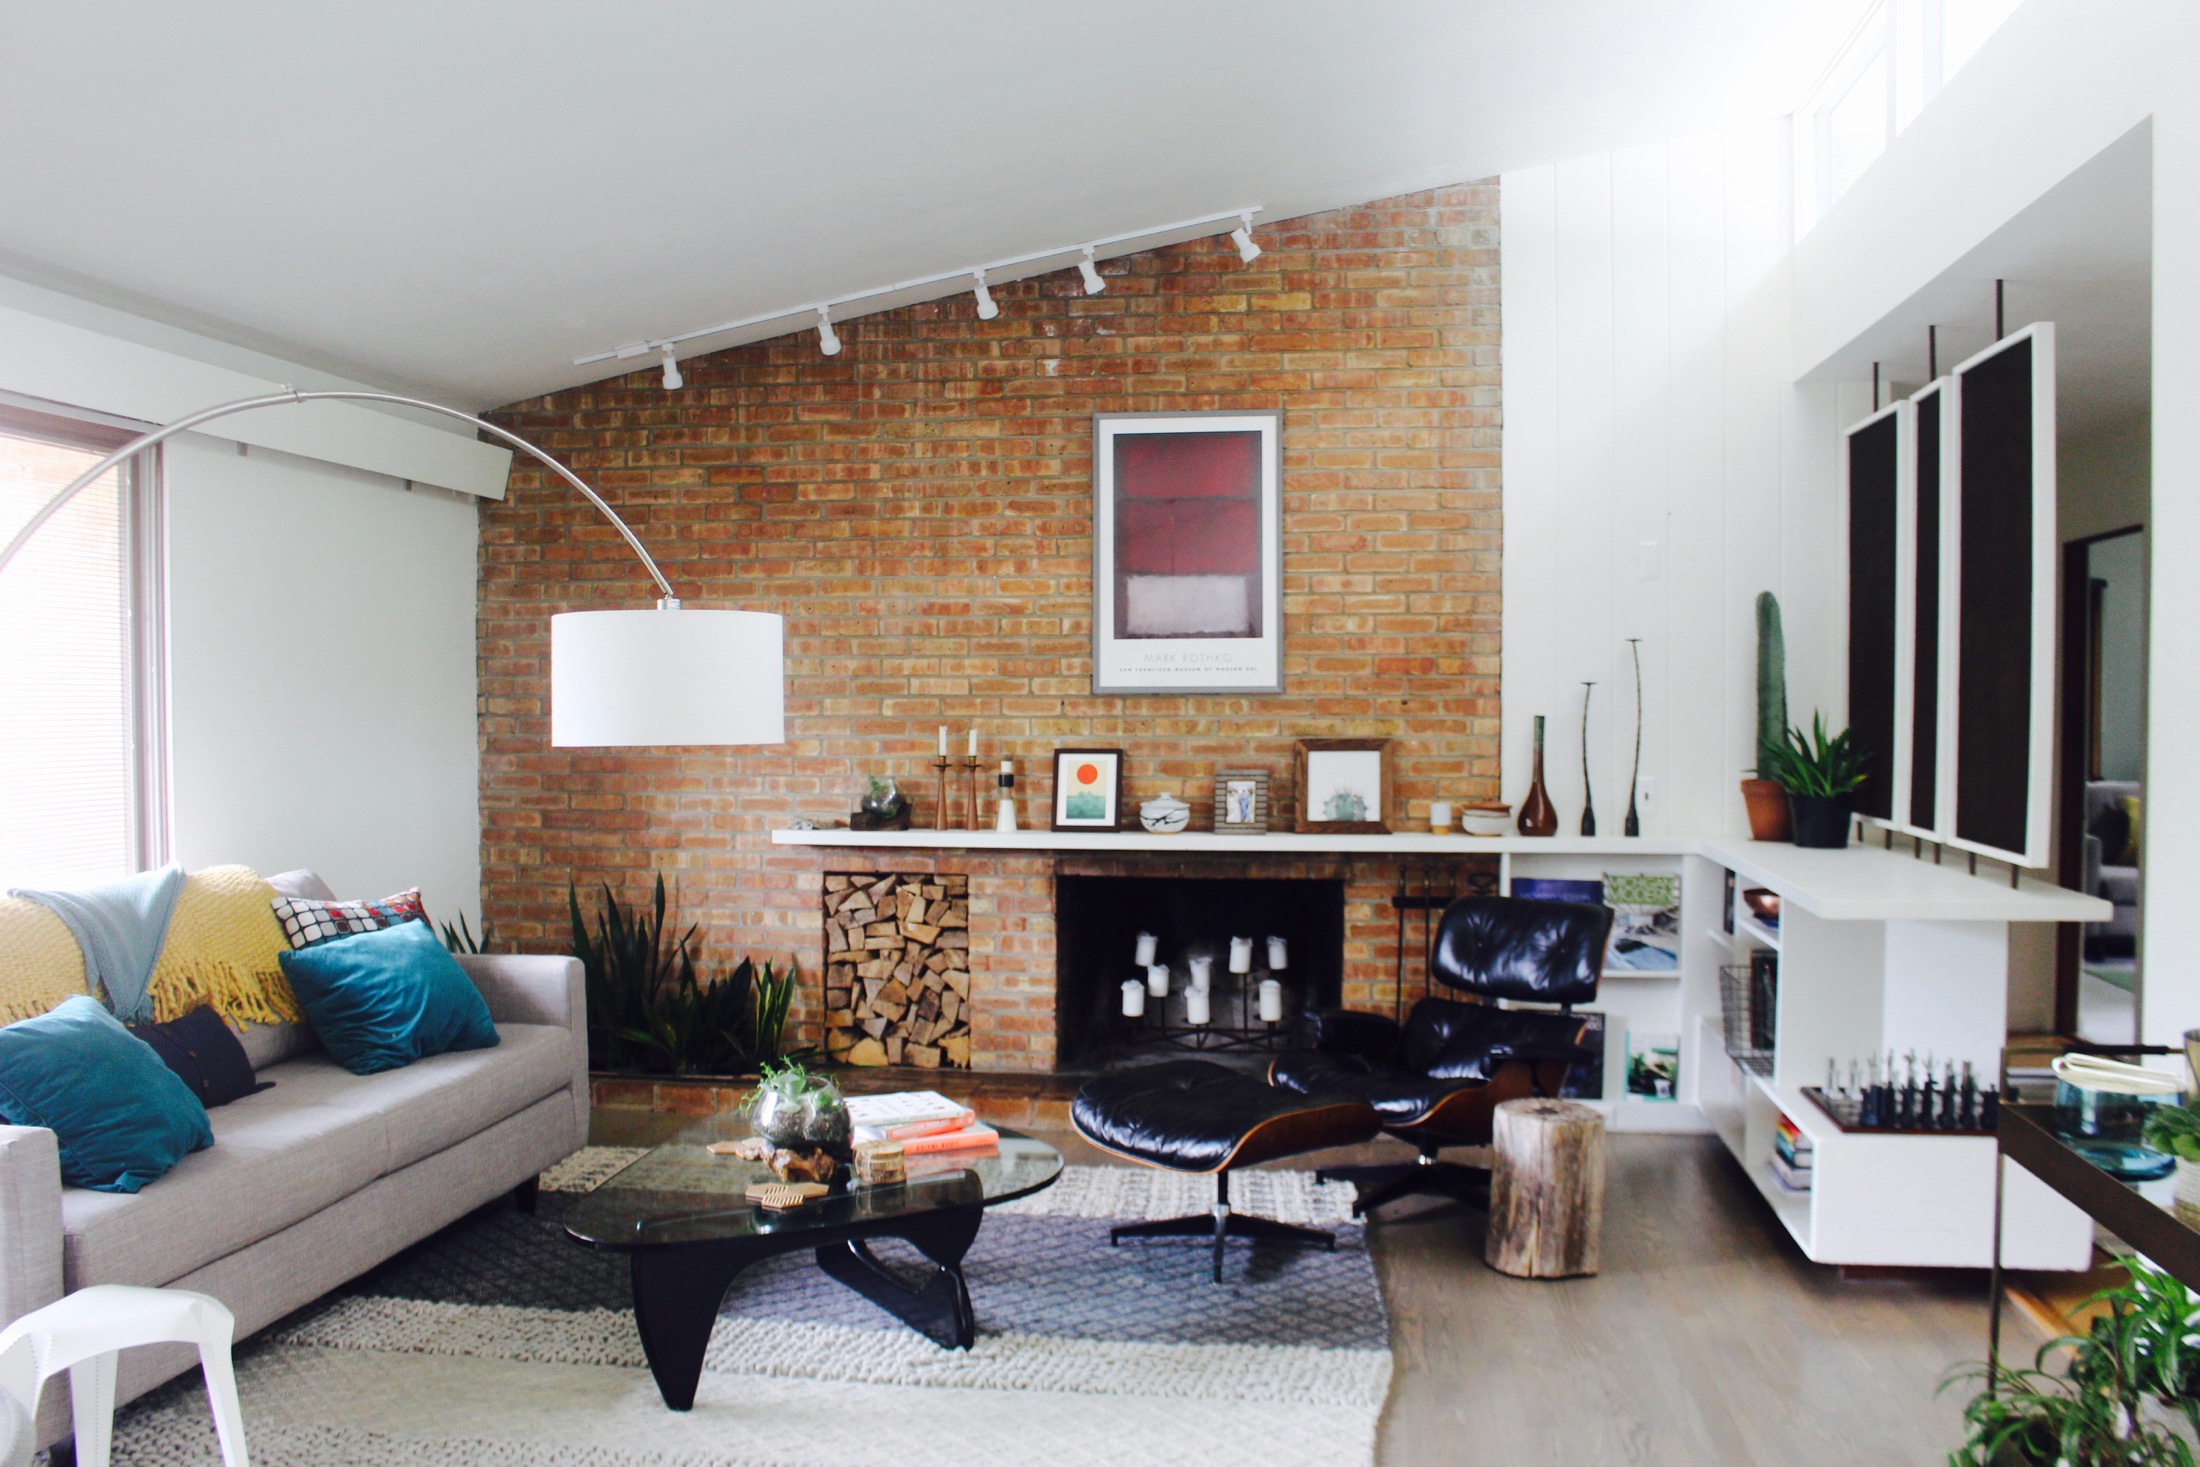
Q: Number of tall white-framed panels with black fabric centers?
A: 3